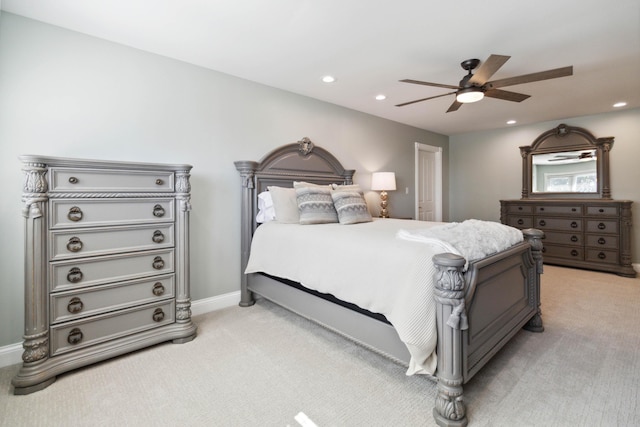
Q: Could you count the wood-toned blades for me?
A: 6